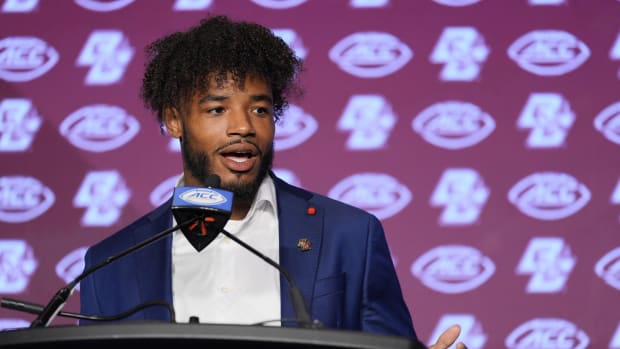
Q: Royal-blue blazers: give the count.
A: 1